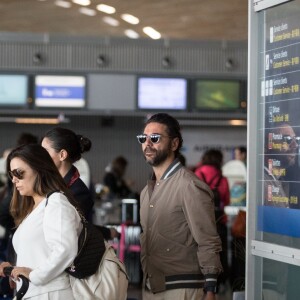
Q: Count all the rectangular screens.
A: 4